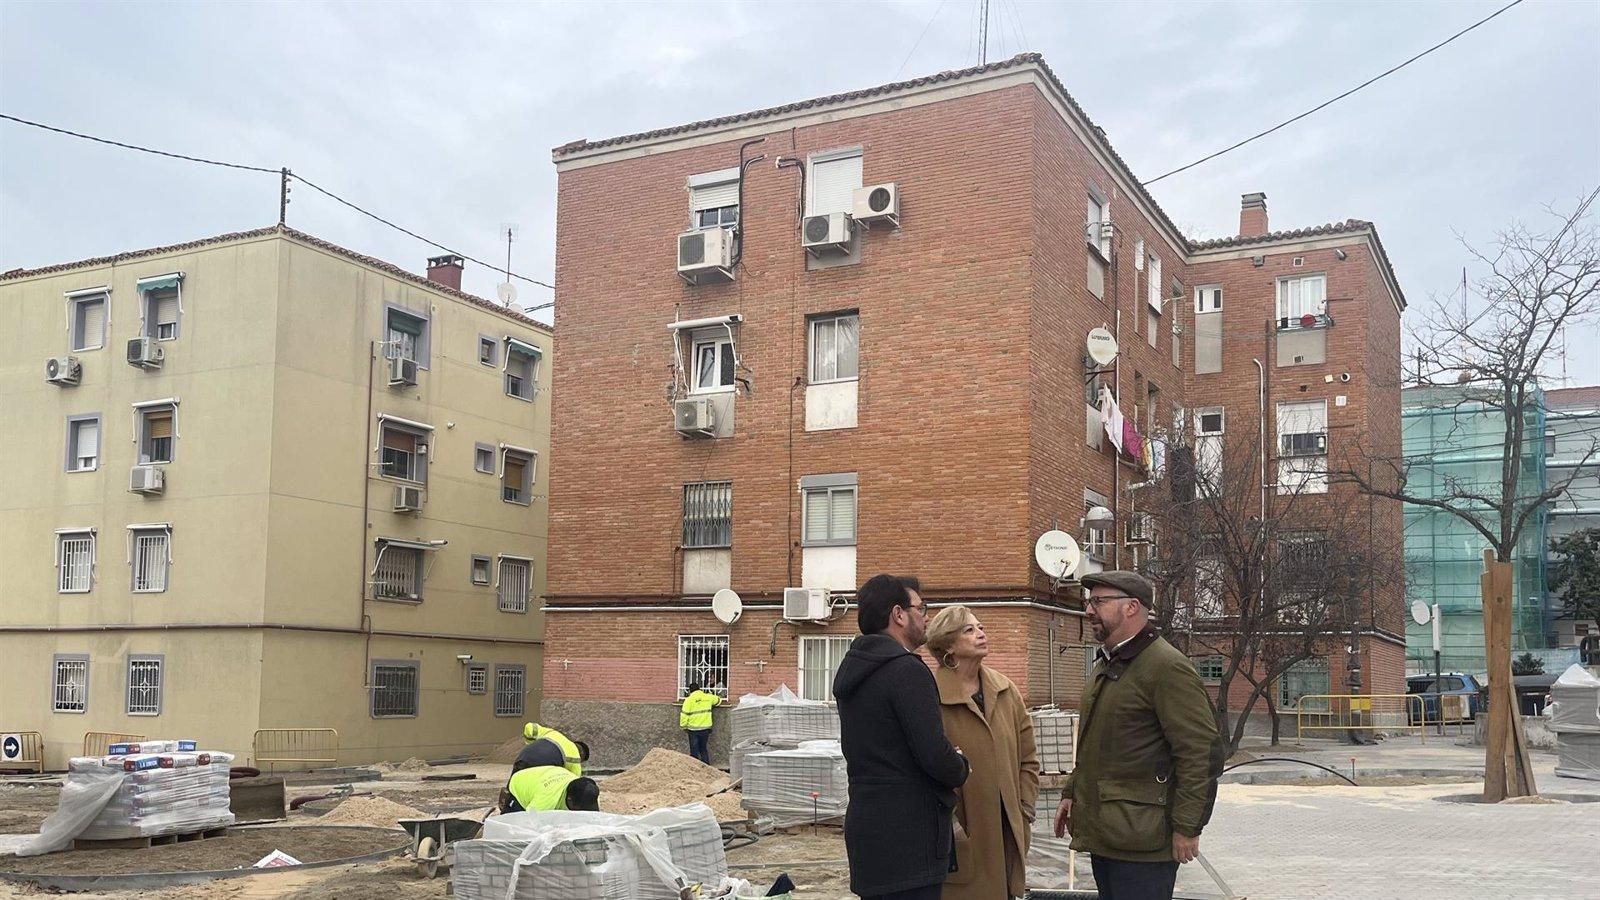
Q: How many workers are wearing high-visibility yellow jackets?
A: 3